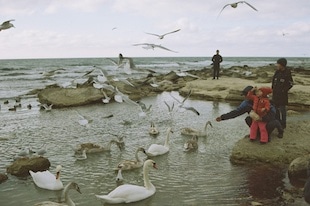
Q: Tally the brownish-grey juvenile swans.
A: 6